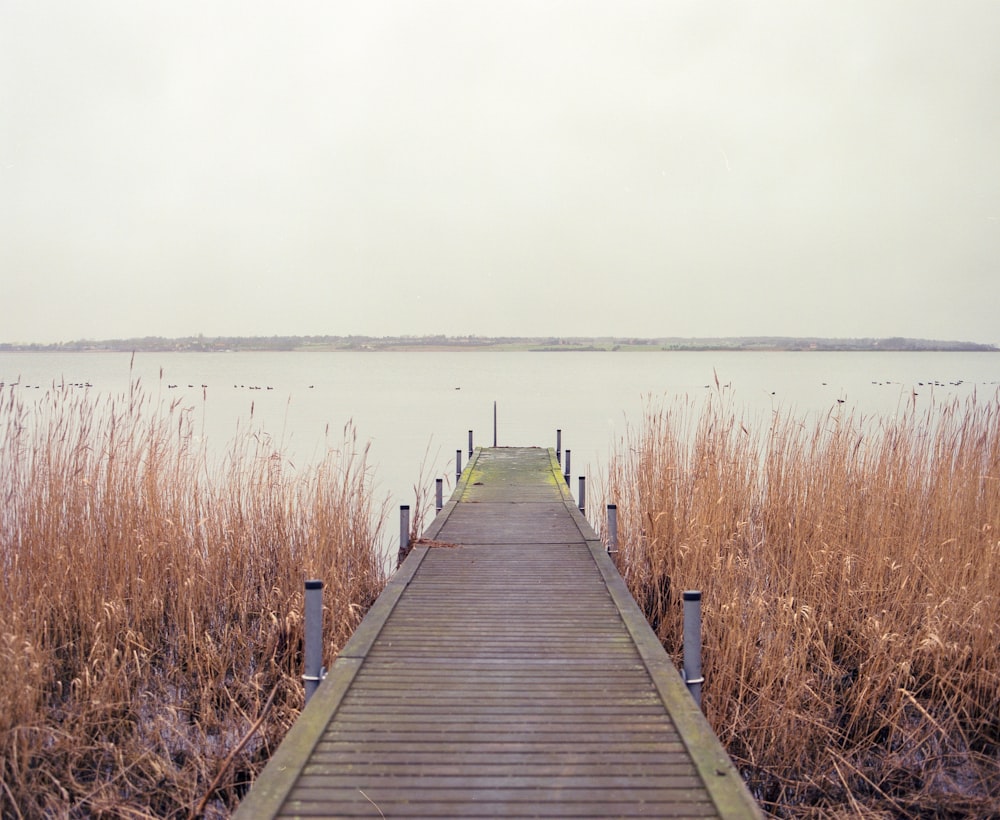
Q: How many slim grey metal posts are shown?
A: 11